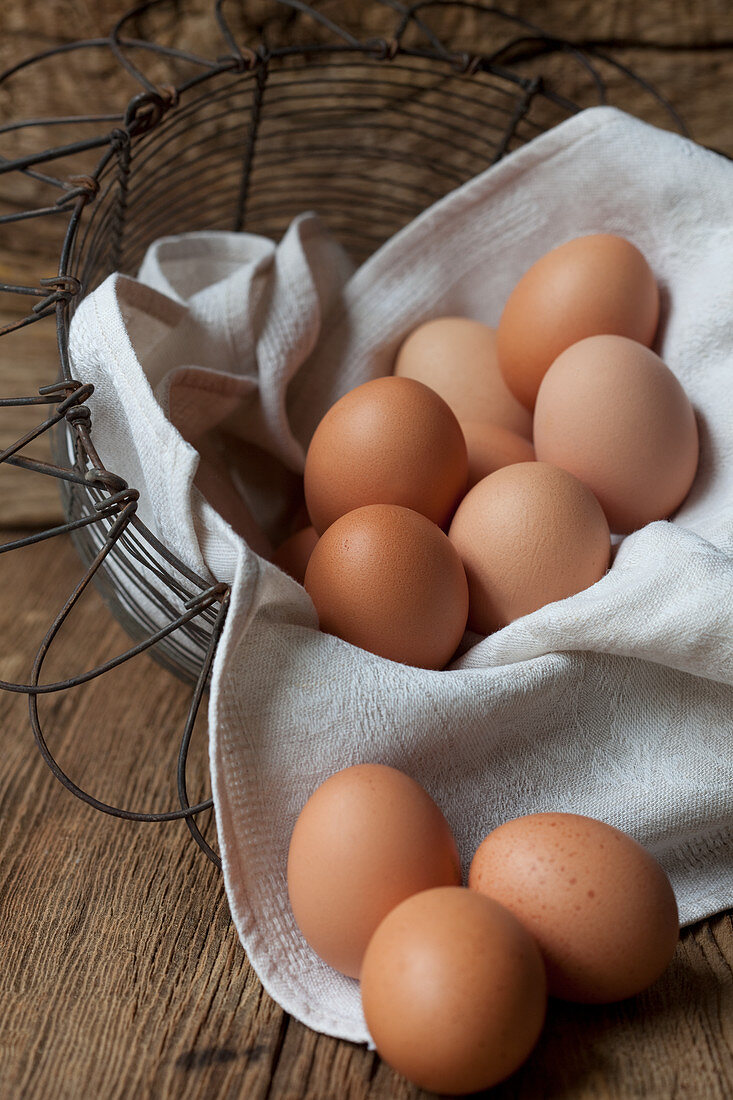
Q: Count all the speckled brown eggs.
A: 1